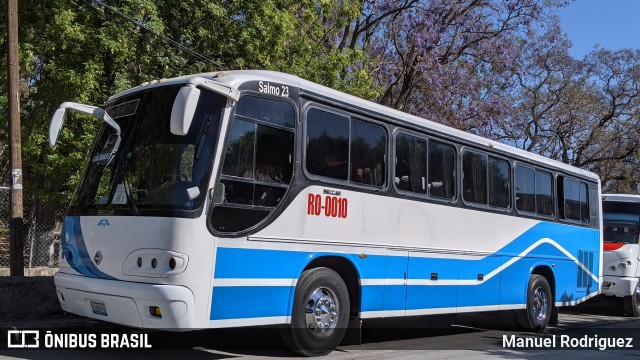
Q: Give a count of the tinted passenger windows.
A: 5